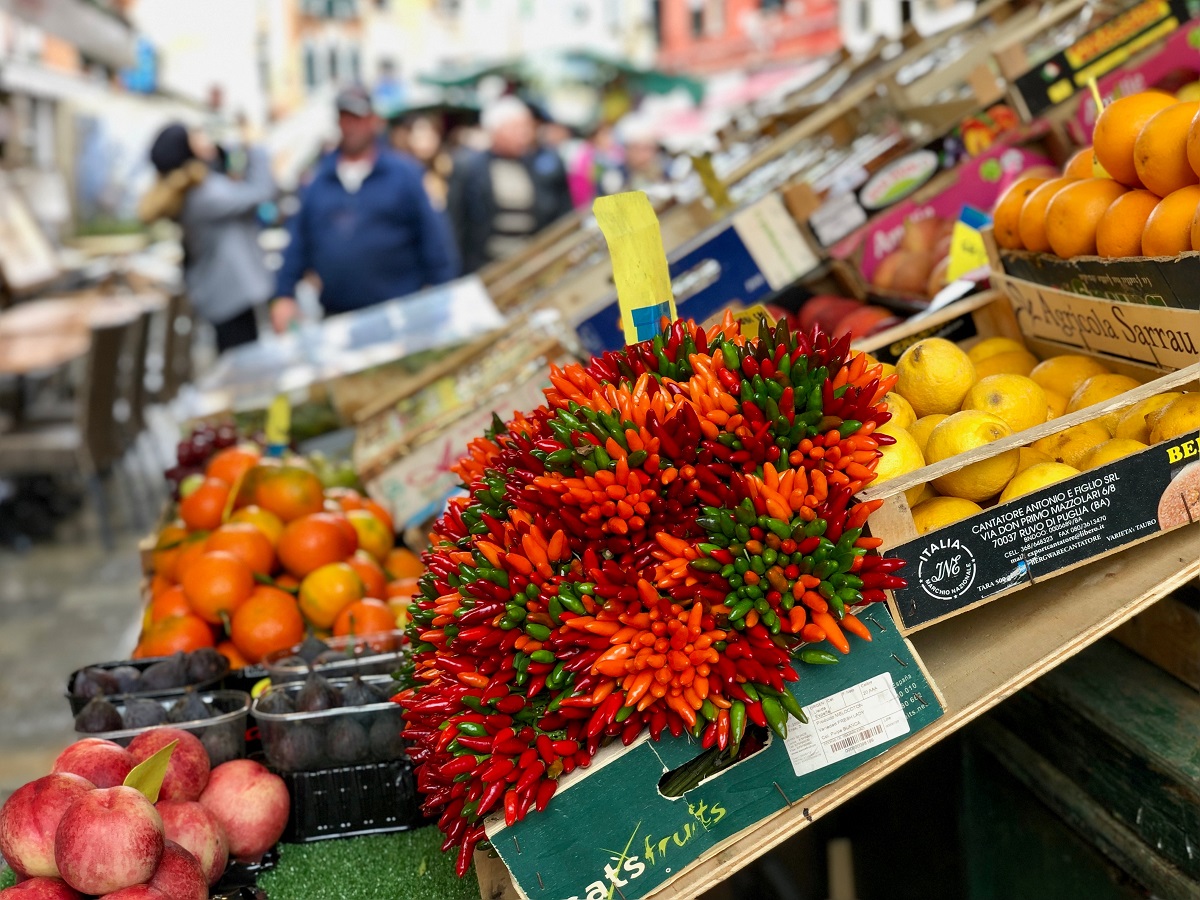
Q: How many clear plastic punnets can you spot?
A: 3